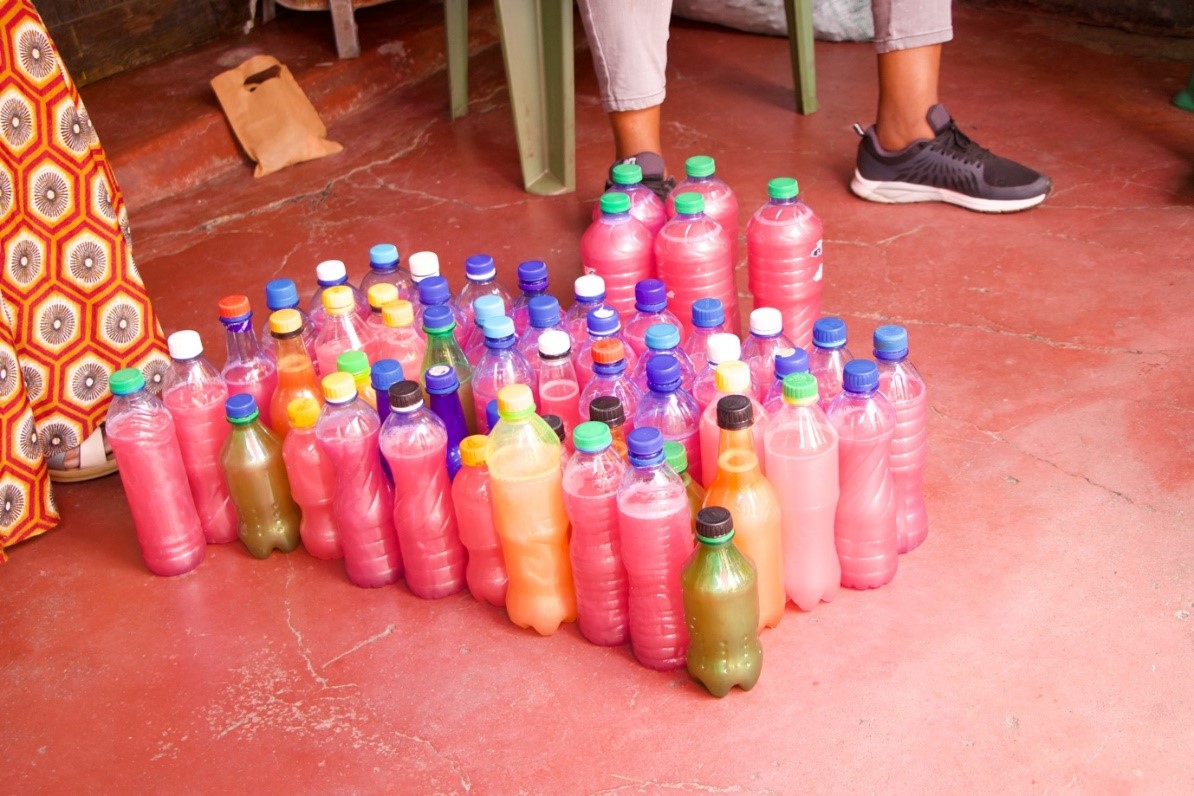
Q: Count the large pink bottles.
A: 5